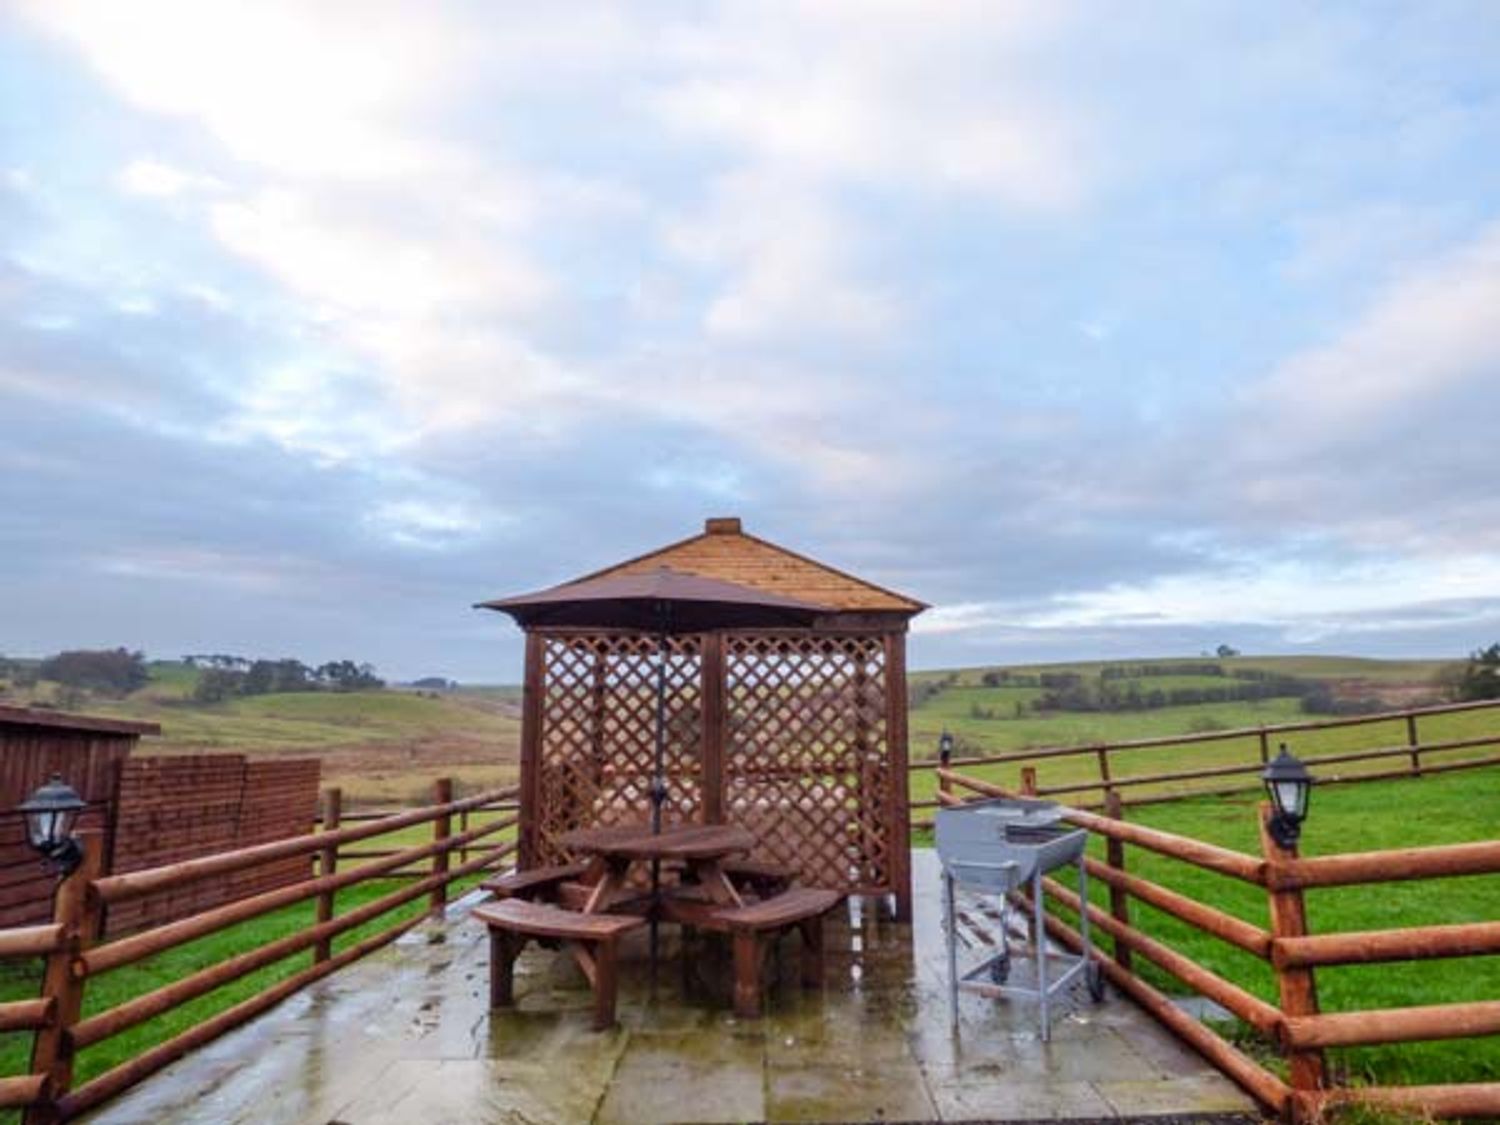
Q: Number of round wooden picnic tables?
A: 1